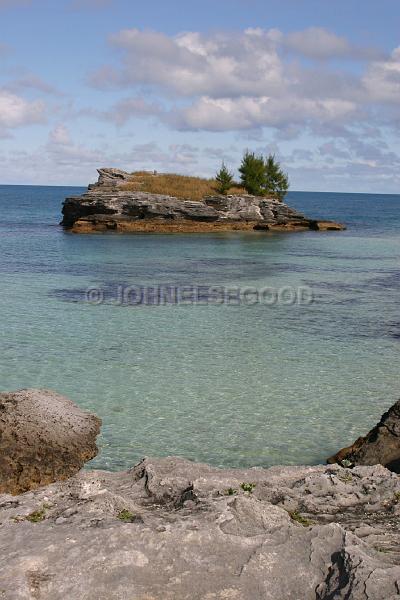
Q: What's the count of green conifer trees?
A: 3